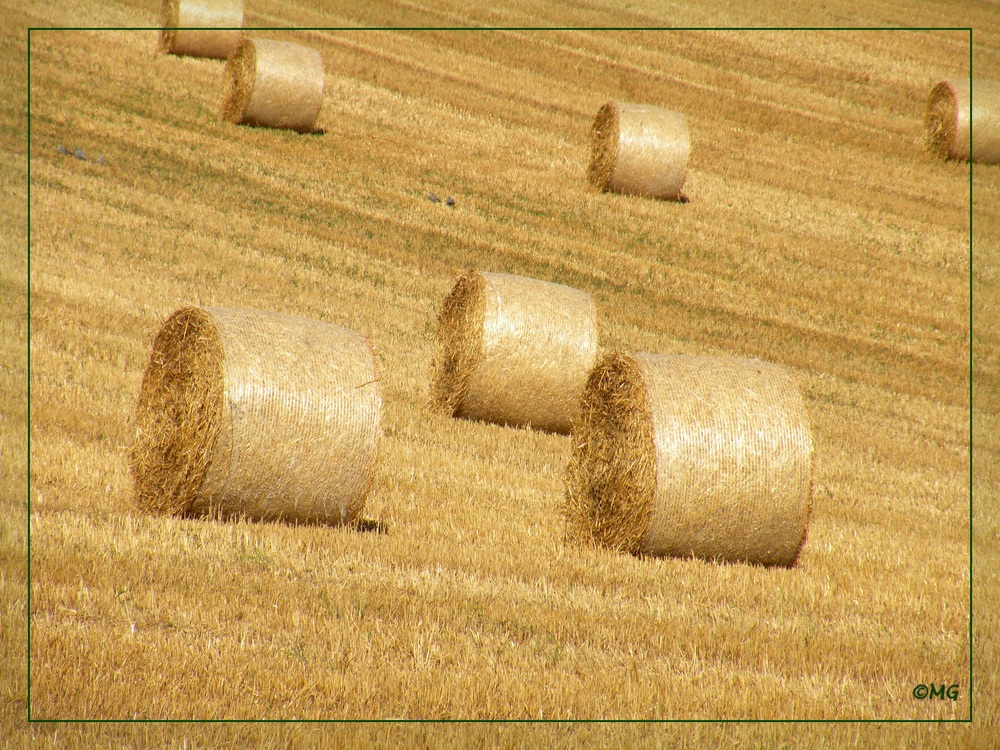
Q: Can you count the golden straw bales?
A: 7